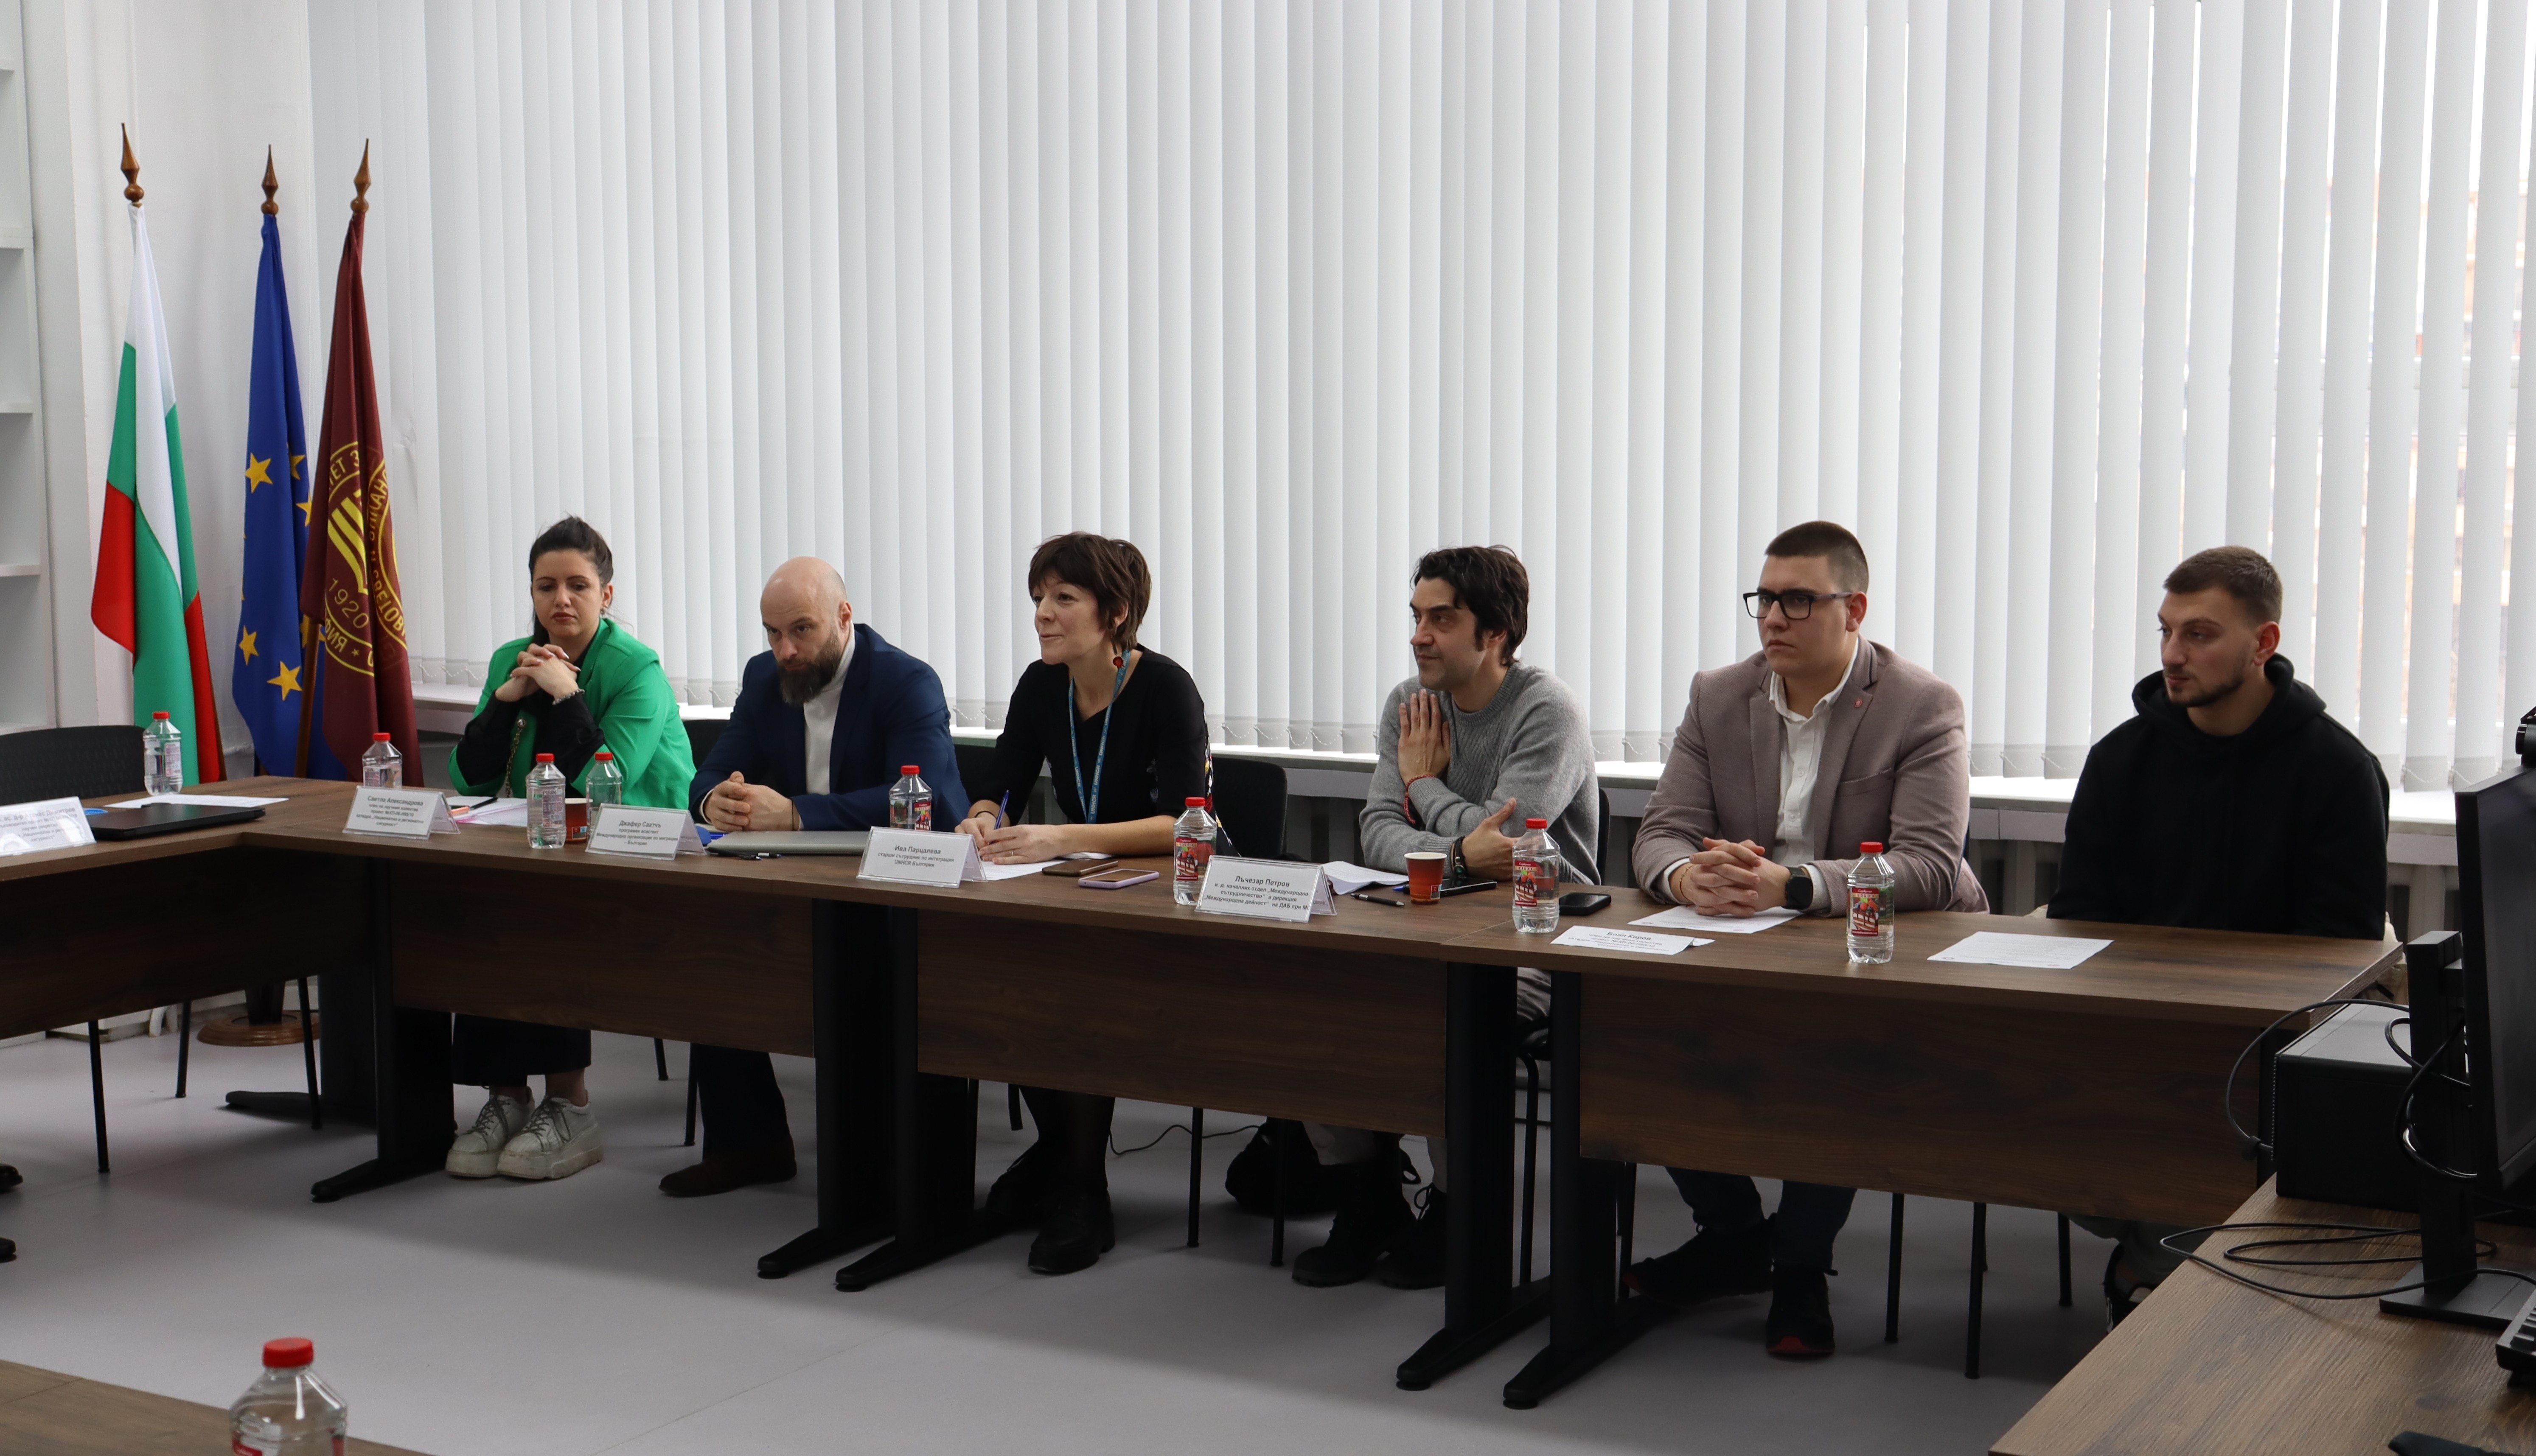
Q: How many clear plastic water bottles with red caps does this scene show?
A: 9